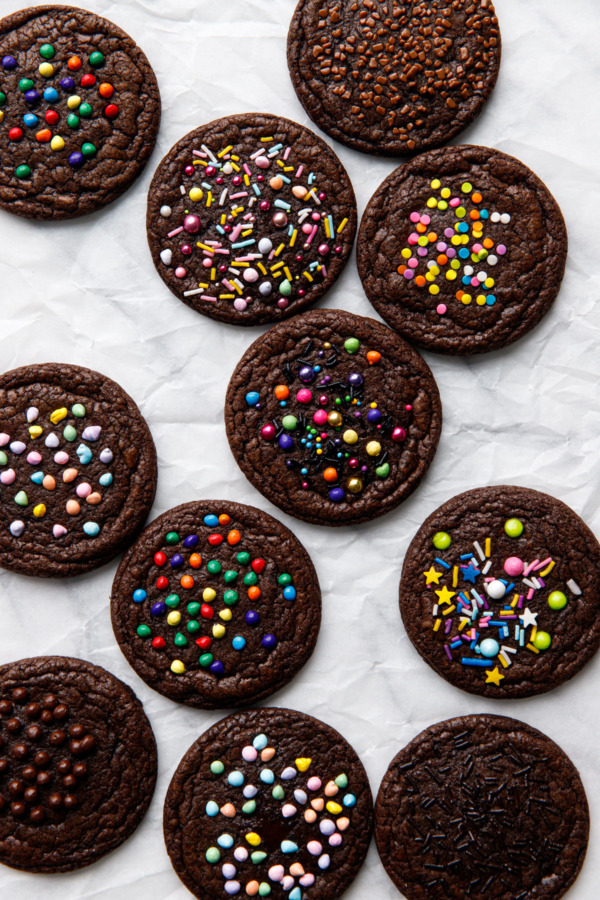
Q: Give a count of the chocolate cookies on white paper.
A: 11